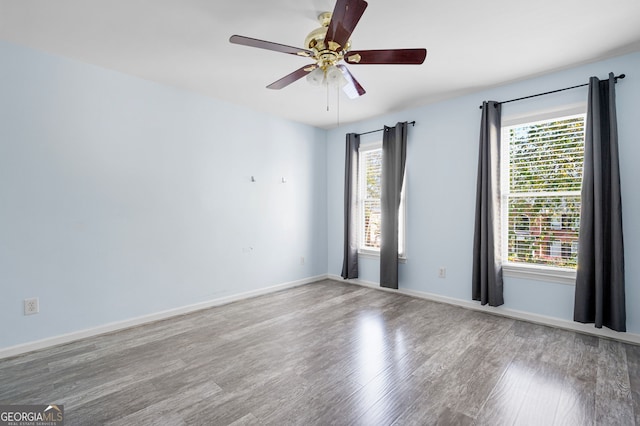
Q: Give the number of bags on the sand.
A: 0